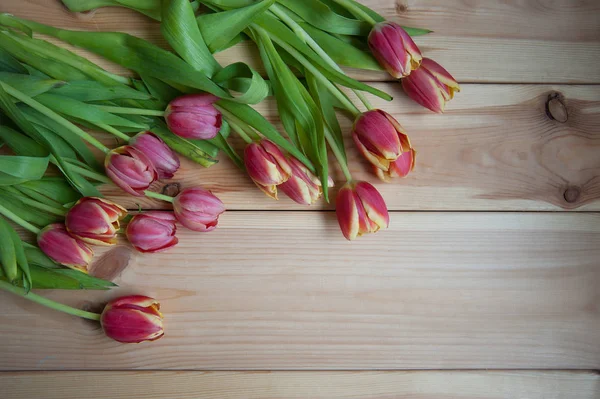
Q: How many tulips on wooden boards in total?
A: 15